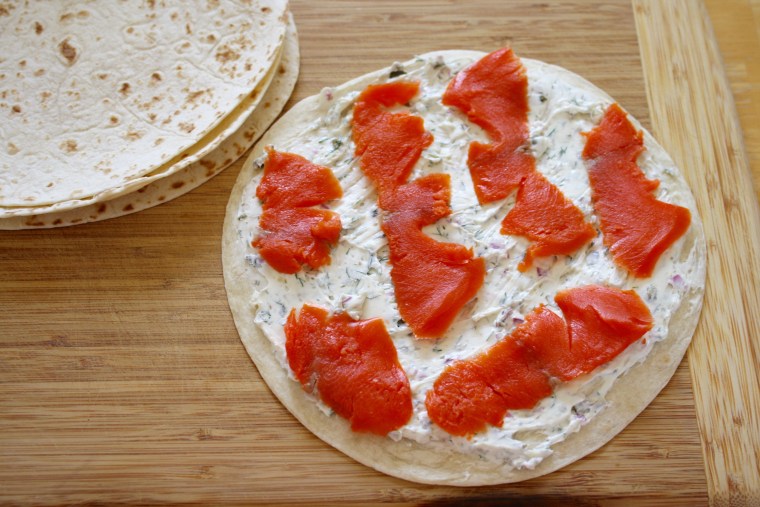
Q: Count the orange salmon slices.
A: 6